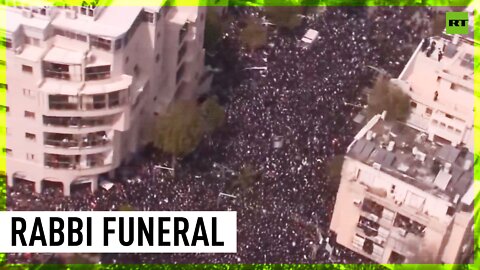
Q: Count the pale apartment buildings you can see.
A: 3